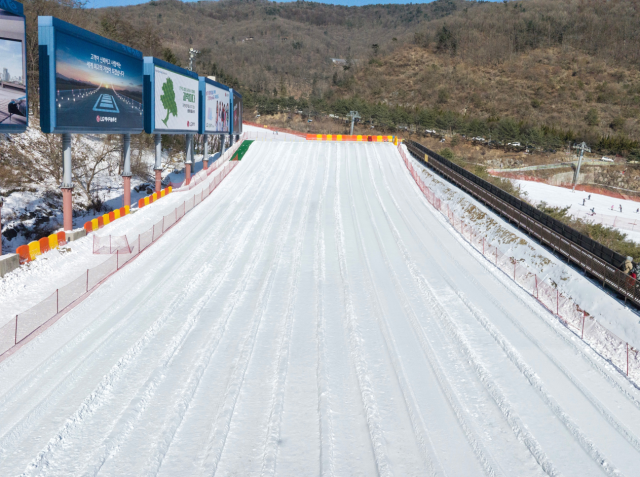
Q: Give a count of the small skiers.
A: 6